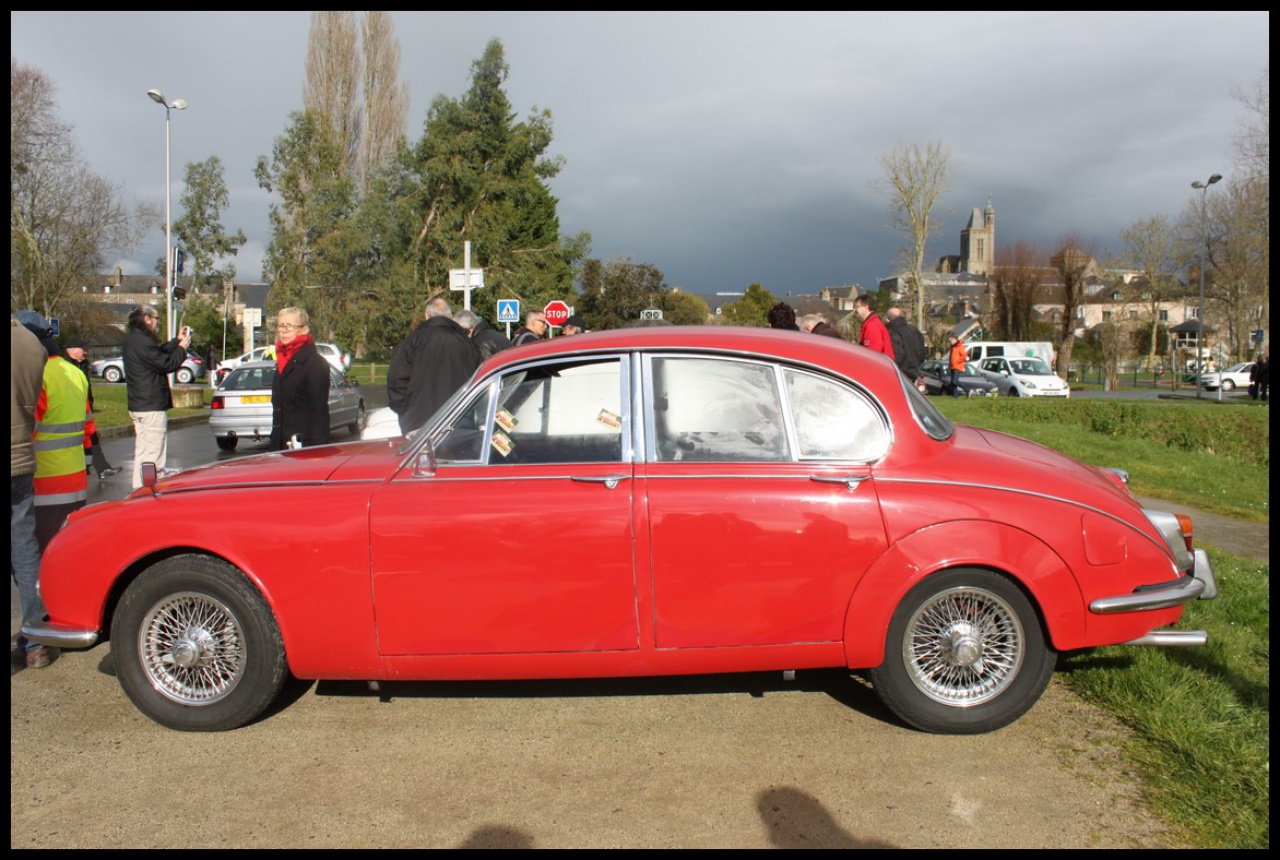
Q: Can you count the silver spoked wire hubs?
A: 2